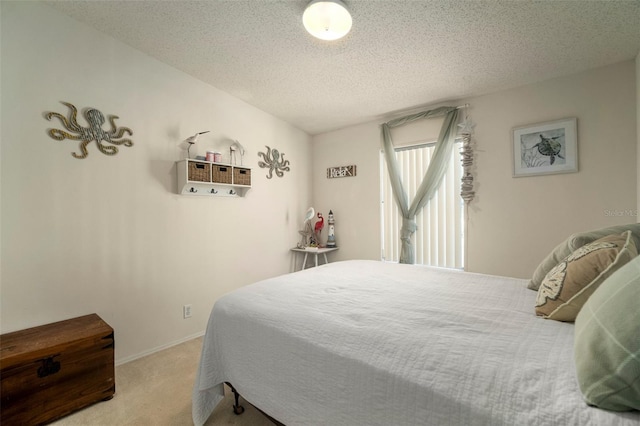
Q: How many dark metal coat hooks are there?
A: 3